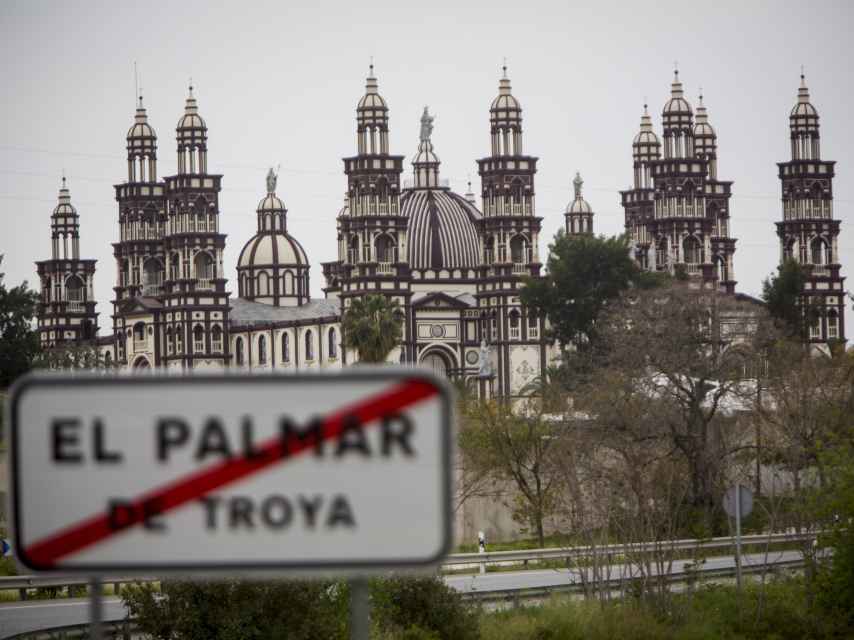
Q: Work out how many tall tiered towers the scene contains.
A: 9